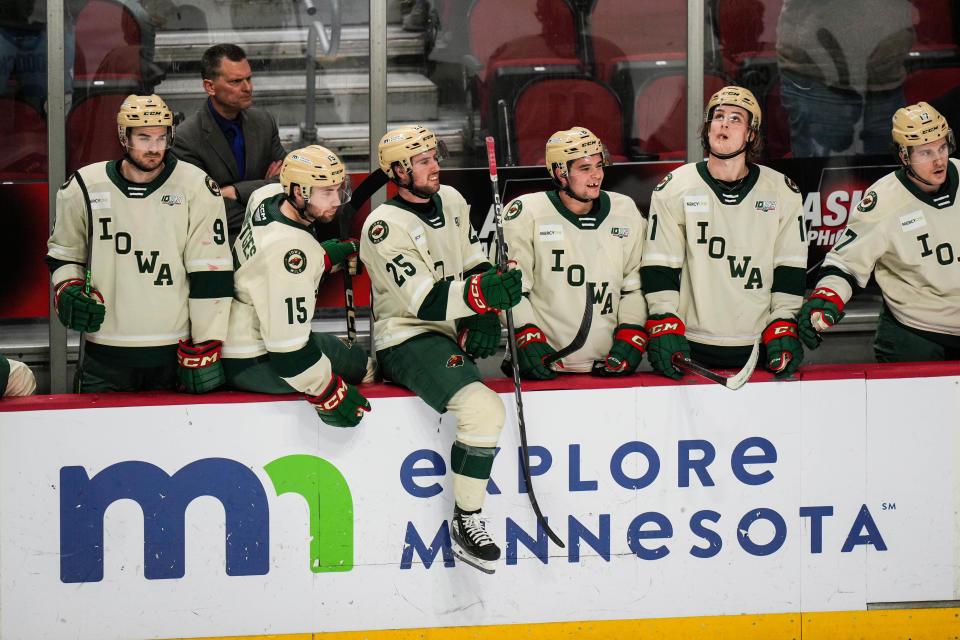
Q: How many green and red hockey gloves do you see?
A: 11